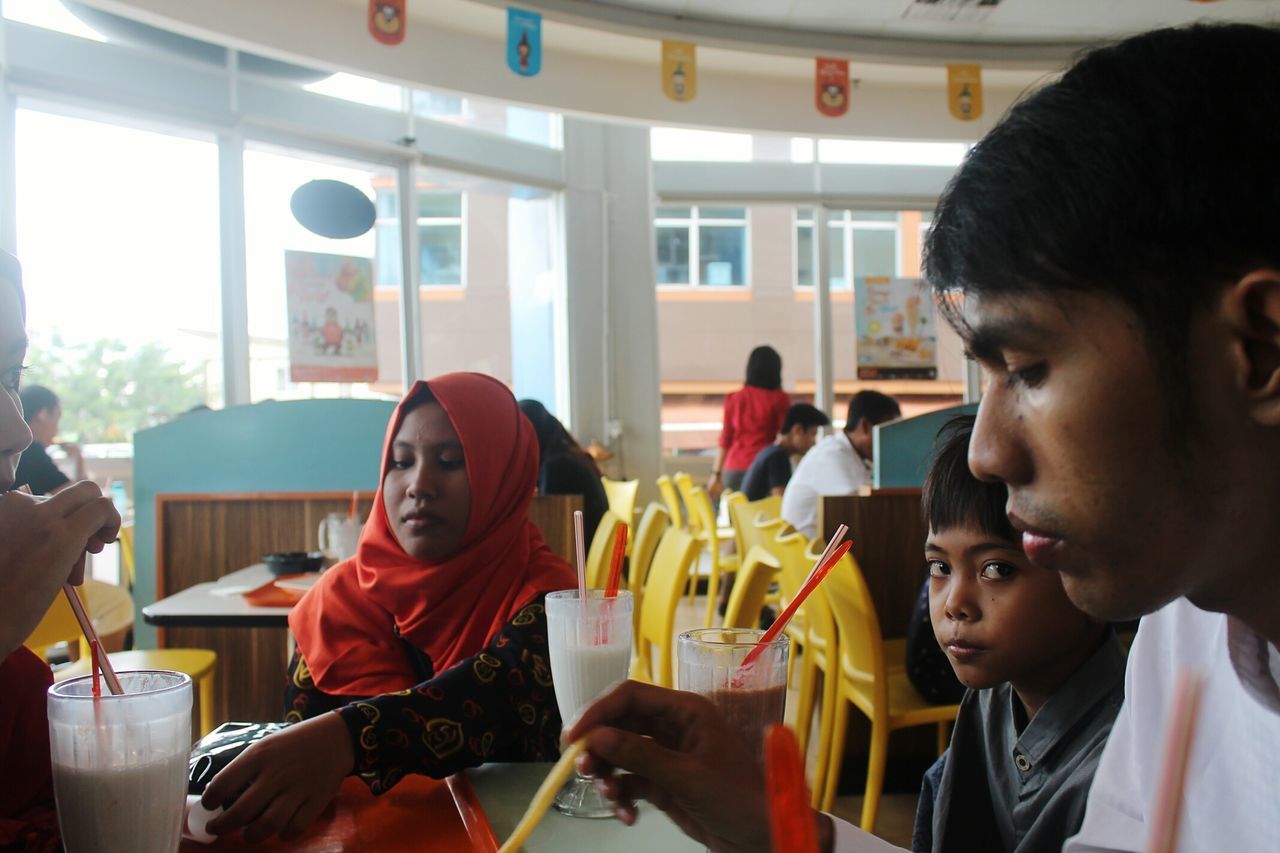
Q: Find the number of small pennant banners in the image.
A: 5